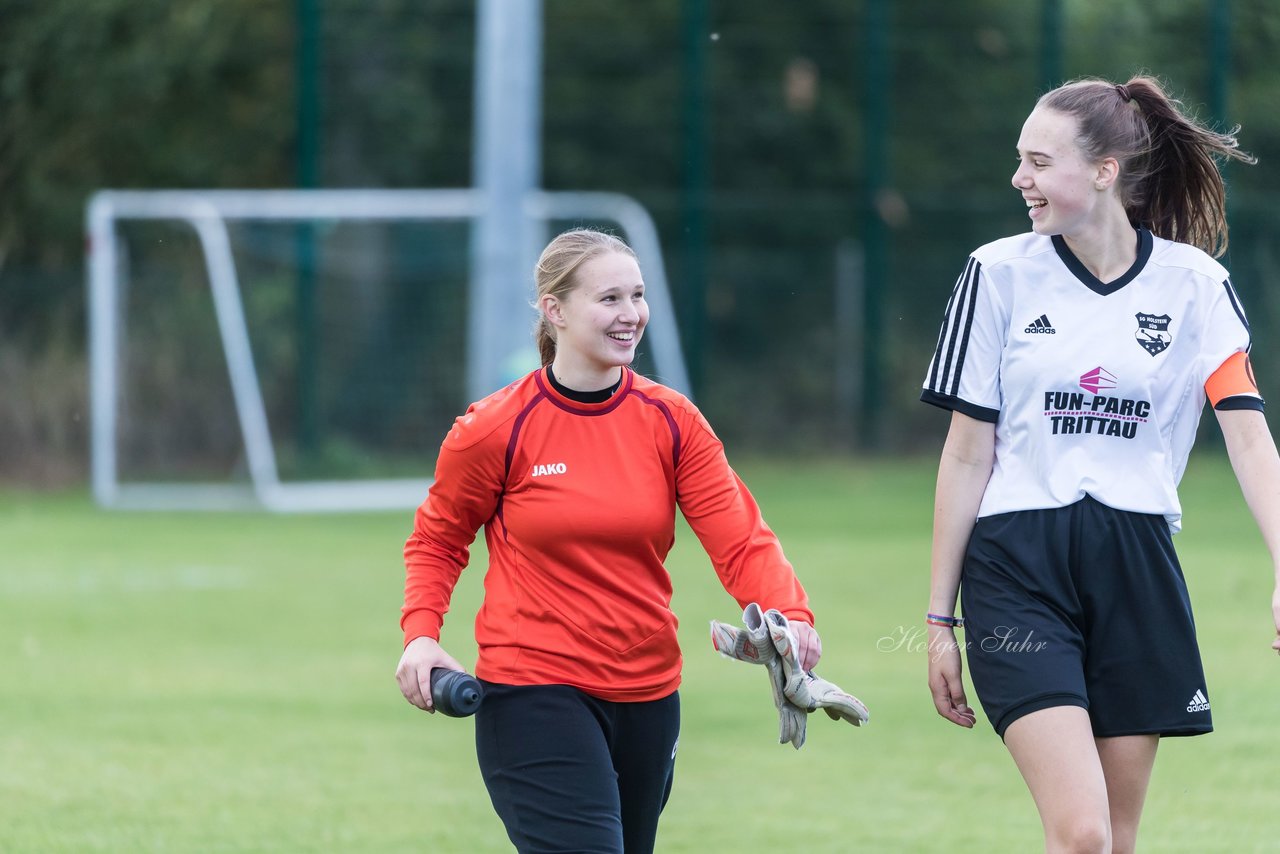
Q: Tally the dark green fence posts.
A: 5